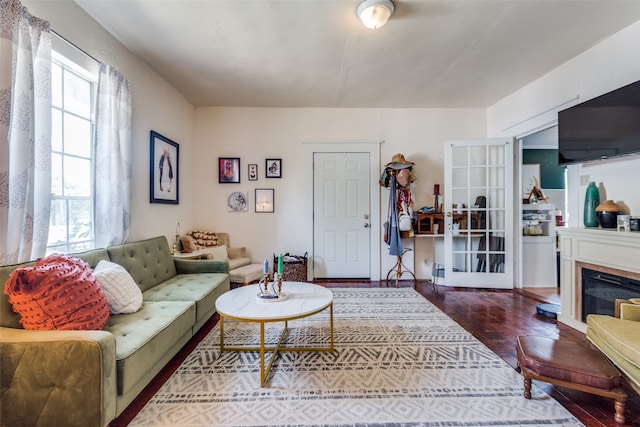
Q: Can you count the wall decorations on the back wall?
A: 5